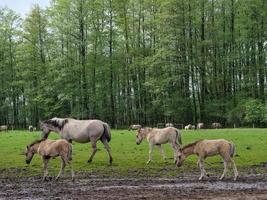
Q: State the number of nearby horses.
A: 4